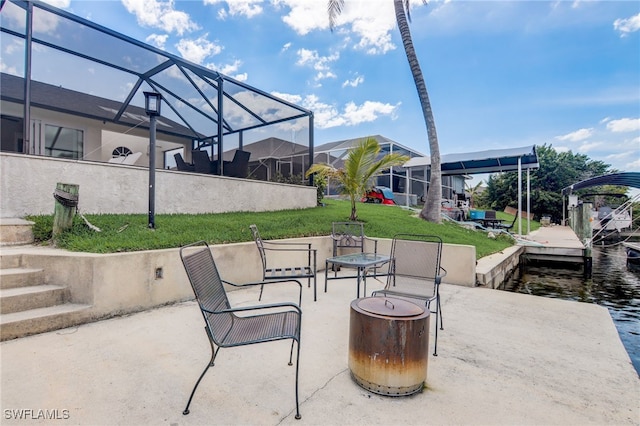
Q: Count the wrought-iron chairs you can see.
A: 4